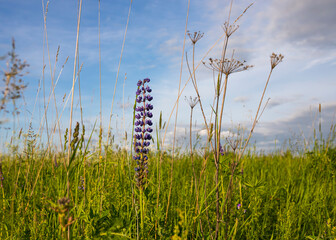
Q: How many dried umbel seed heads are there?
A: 5